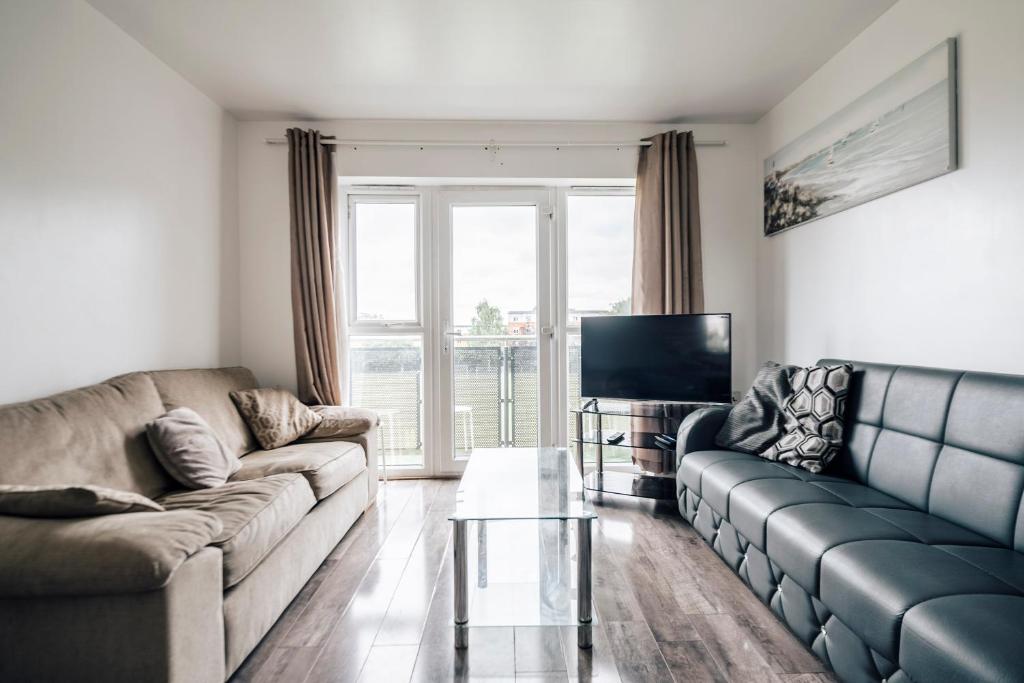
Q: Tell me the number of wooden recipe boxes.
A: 0